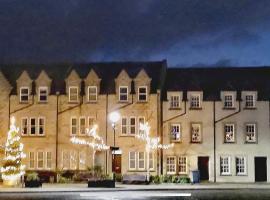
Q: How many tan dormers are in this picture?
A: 6